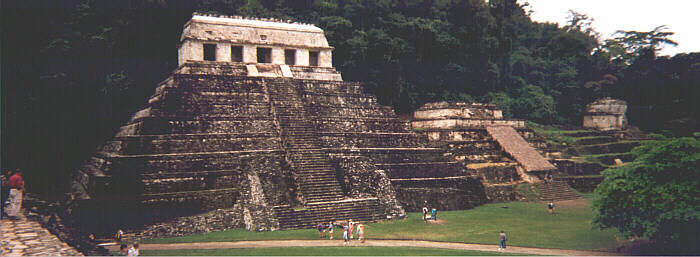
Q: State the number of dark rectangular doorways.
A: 5